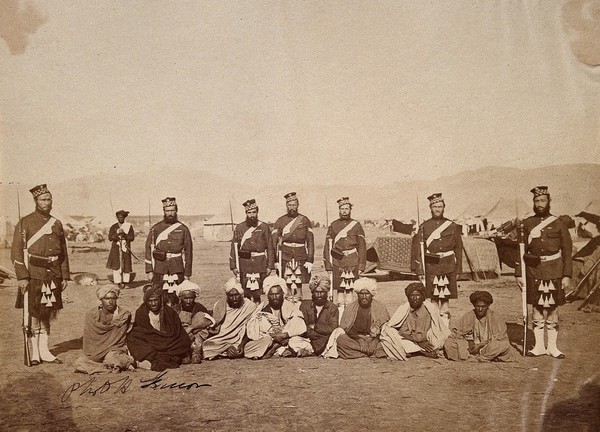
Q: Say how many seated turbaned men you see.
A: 9